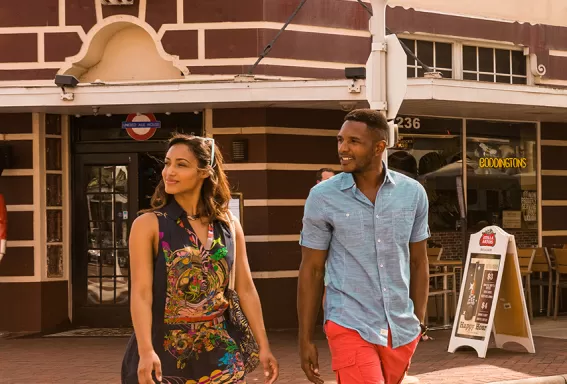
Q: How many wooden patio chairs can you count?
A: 4